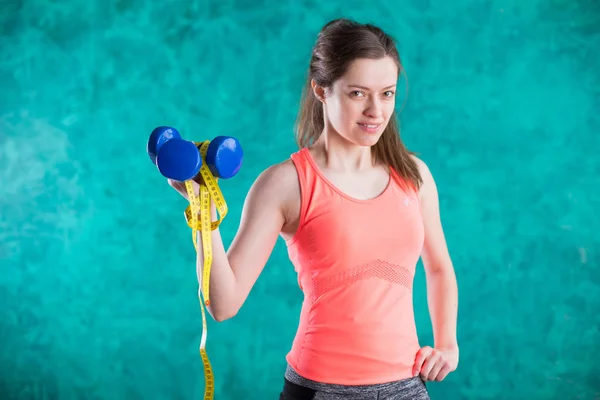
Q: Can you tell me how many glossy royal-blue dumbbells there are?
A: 2